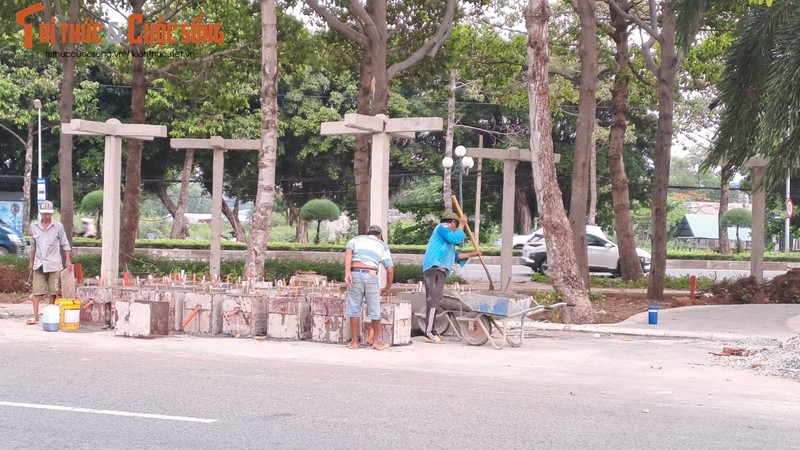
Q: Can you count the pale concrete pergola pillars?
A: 5